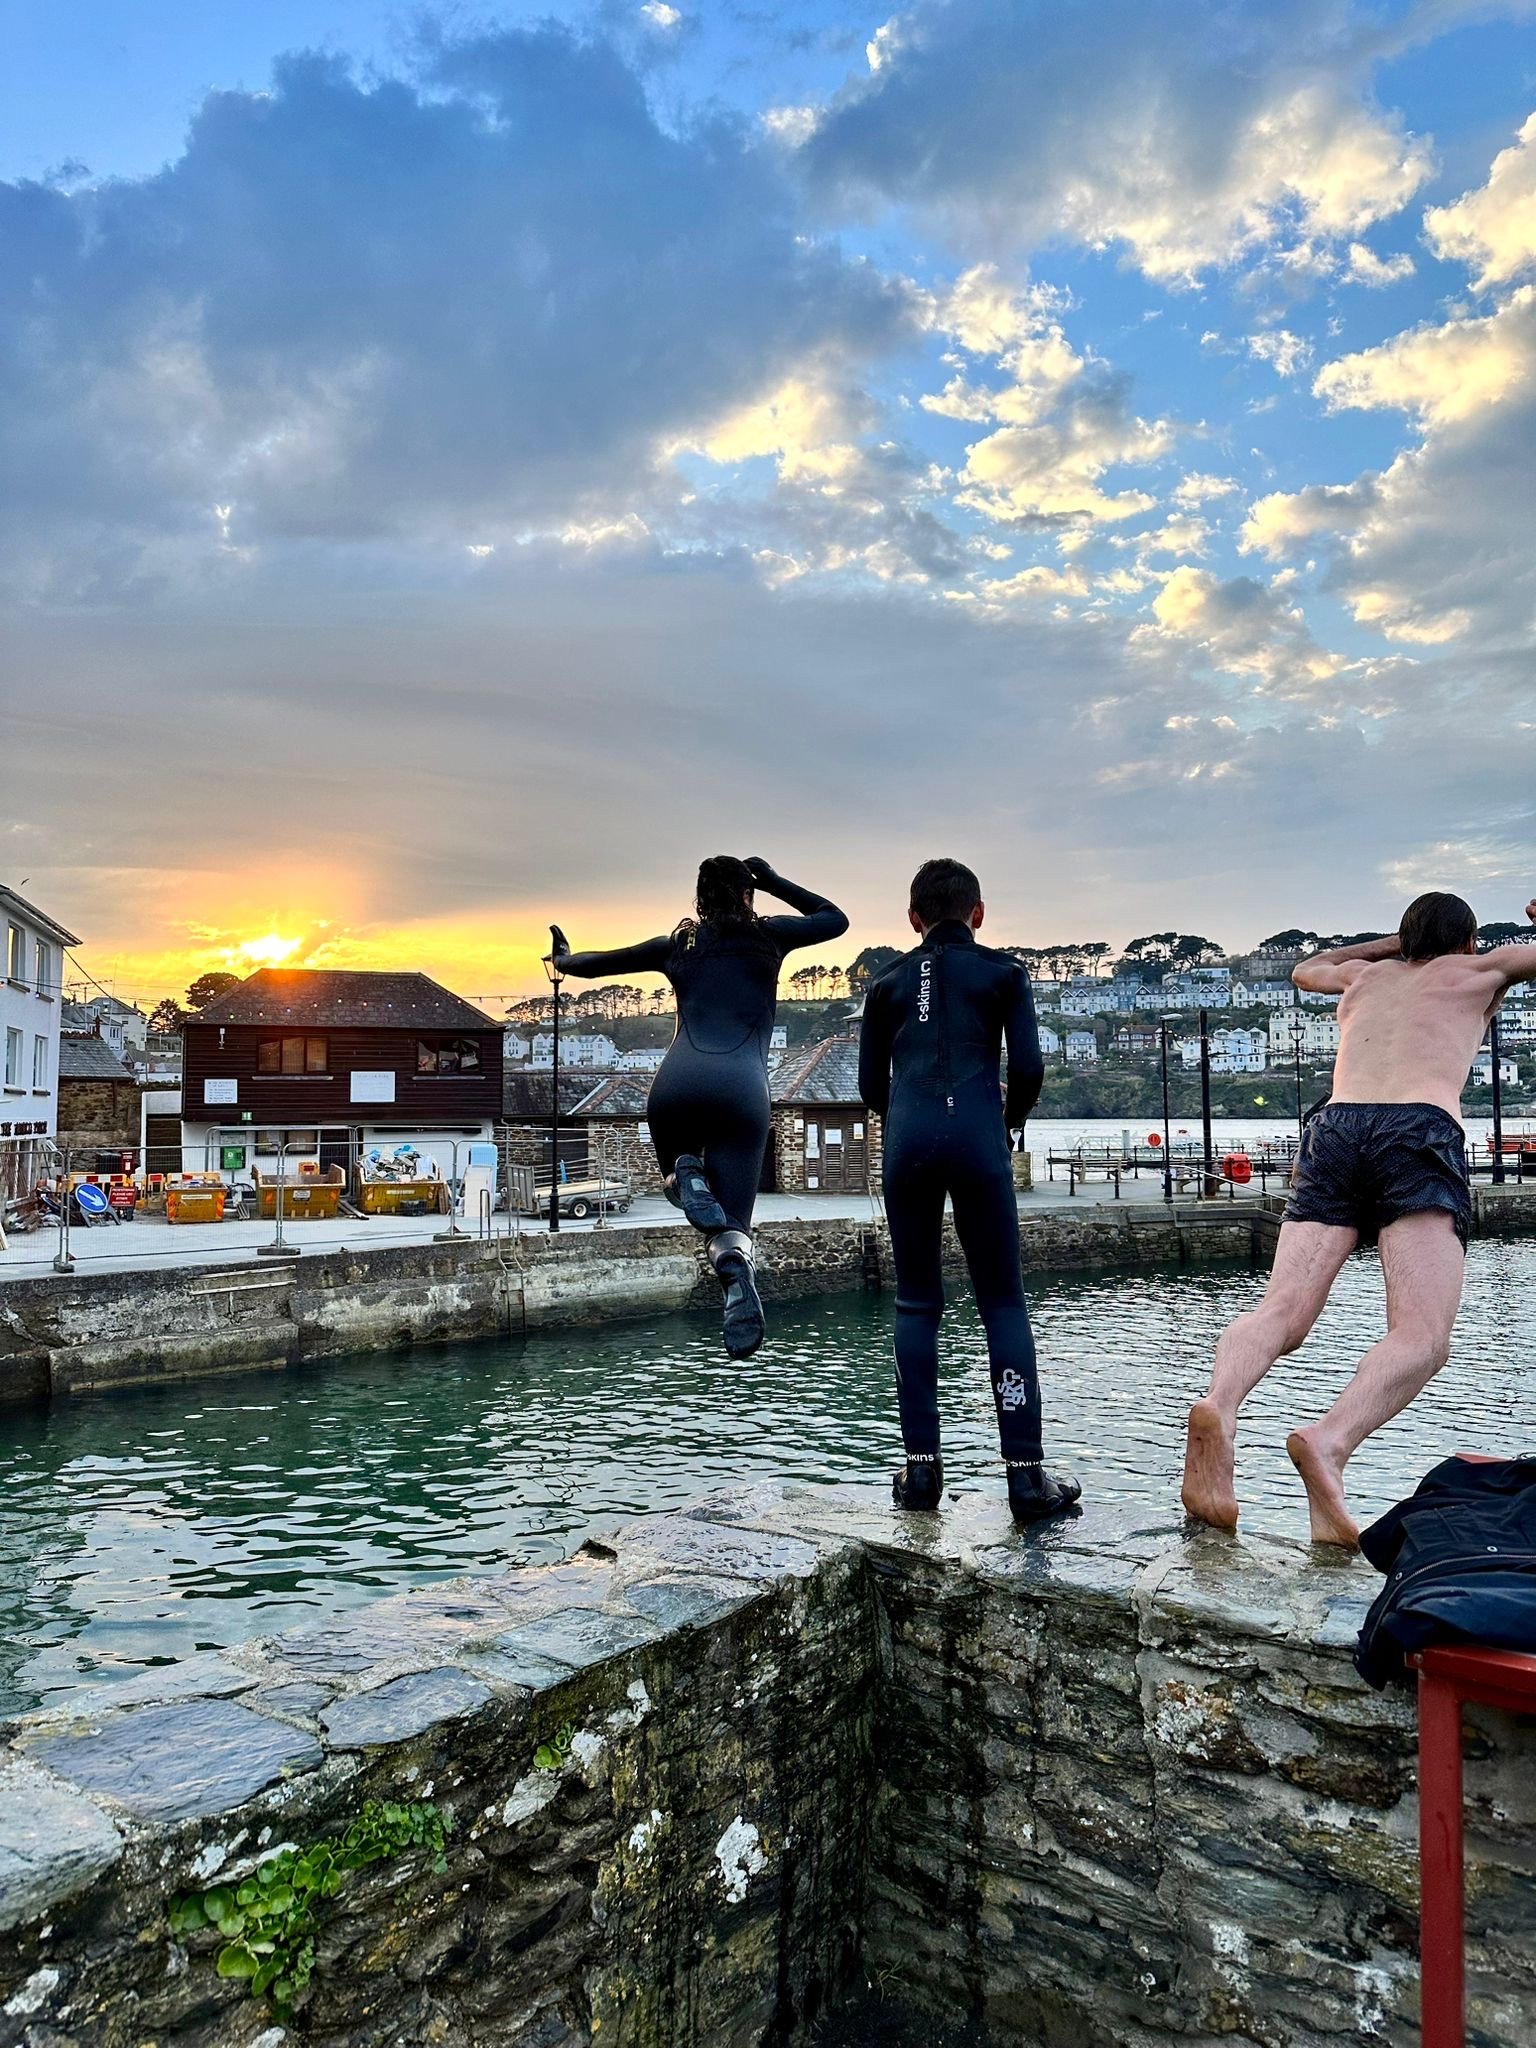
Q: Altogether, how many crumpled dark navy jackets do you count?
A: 1